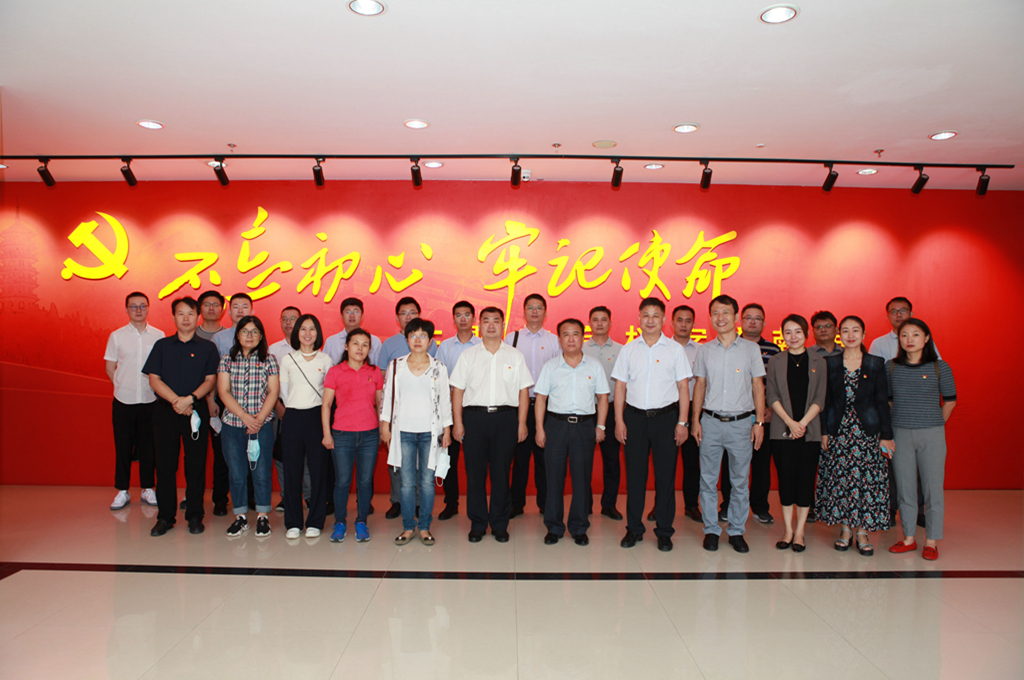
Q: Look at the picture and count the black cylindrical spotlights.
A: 11